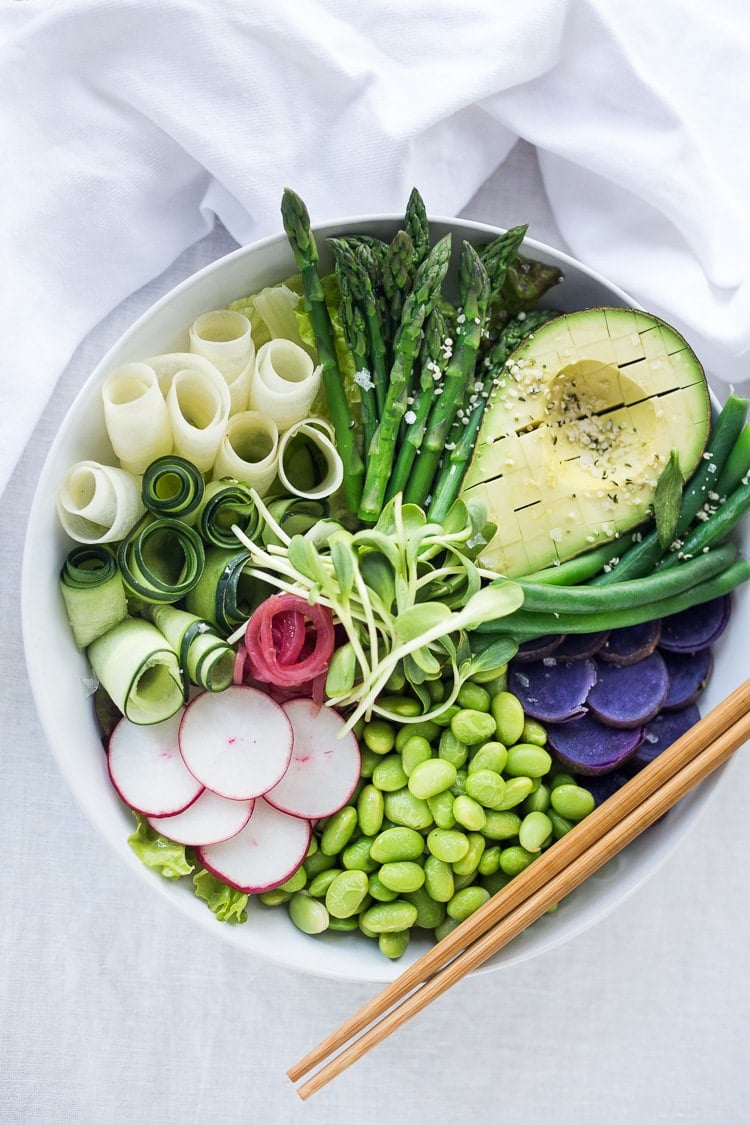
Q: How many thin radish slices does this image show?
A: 5